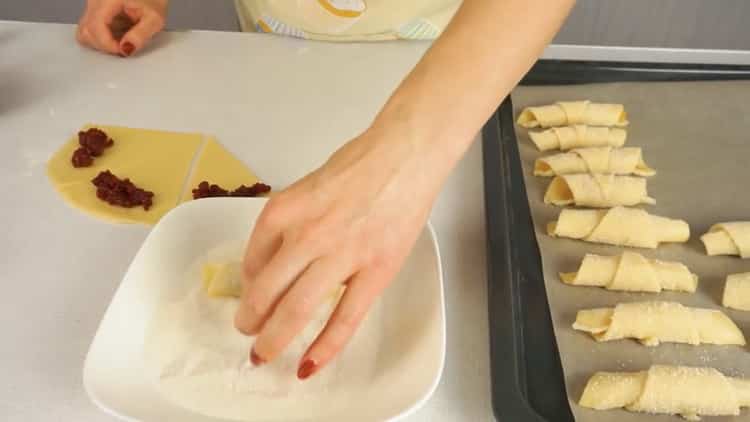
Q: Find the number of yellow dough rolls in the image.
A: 11